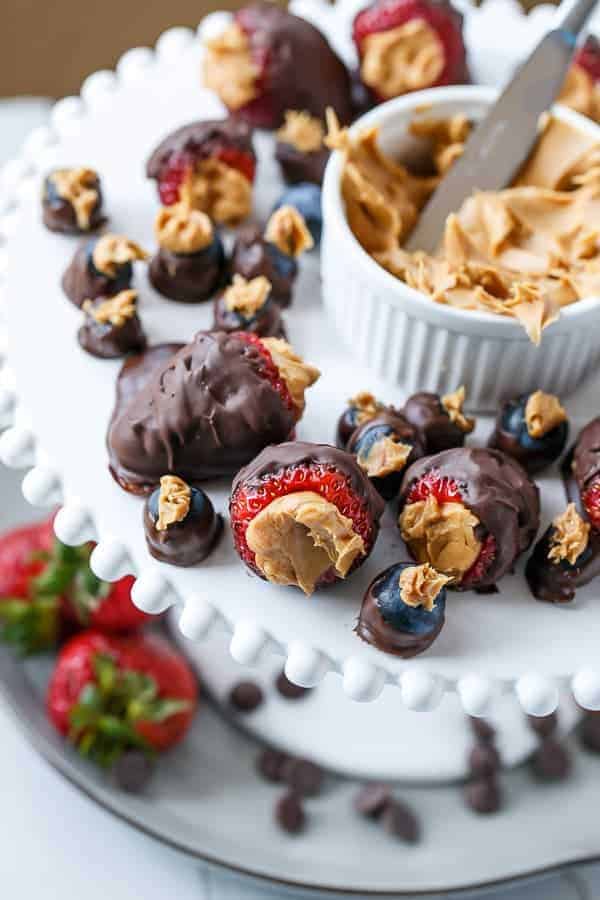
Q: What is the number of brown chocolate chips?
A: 14